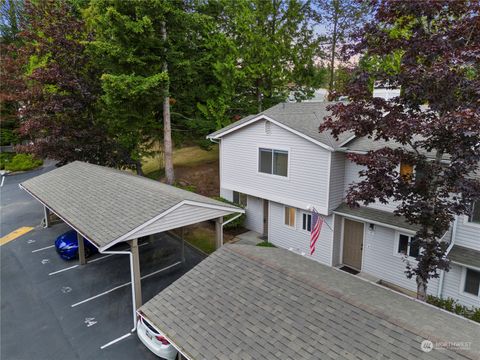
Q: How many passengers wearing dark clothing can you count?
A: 0